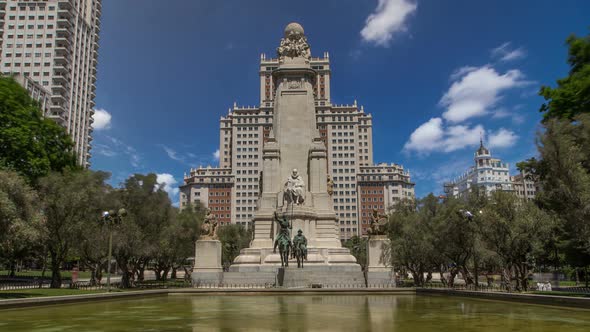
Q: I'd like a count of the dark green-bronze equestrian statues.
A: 2